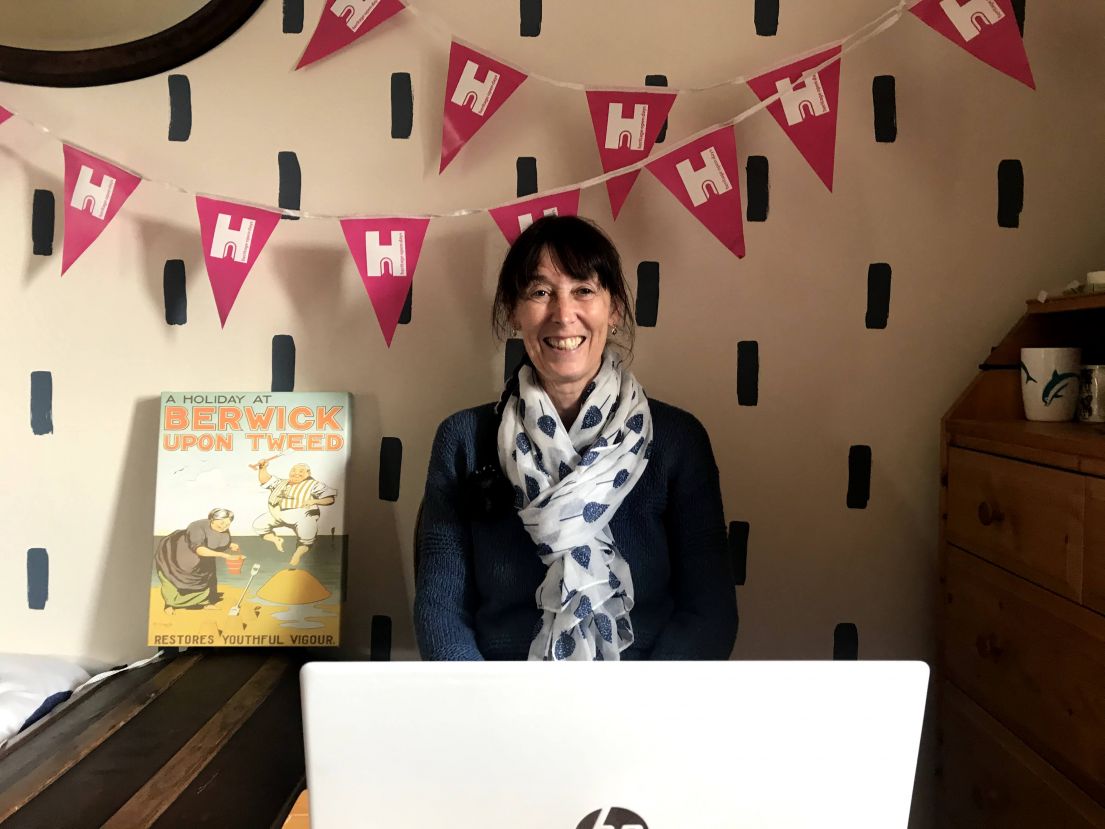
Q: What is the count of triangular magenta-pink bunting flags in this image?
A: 11